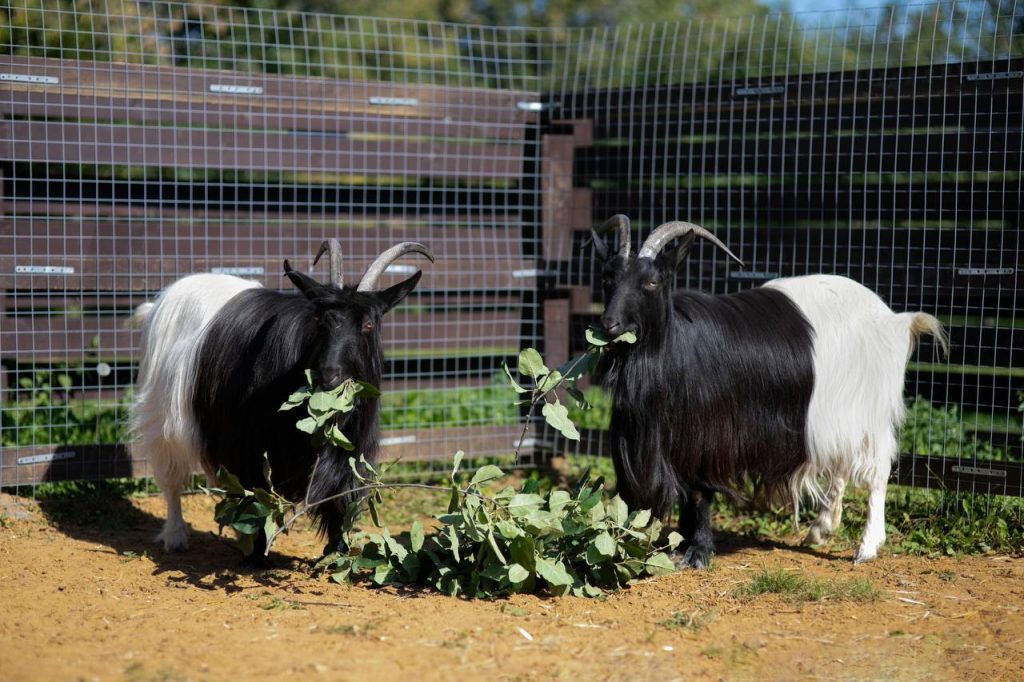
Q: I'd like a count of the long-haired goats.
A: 2